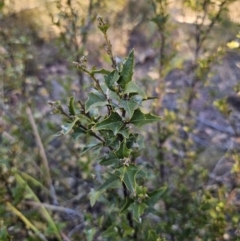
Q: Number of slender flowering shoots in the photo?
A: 3